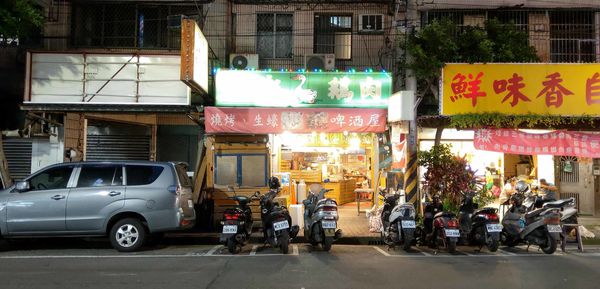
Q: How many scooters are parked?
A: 8